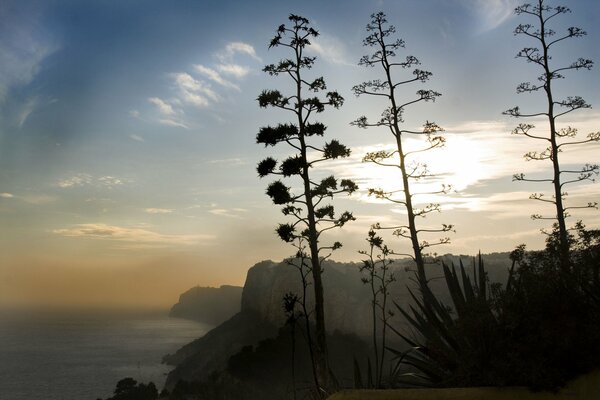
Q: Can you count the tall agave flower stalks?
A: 3